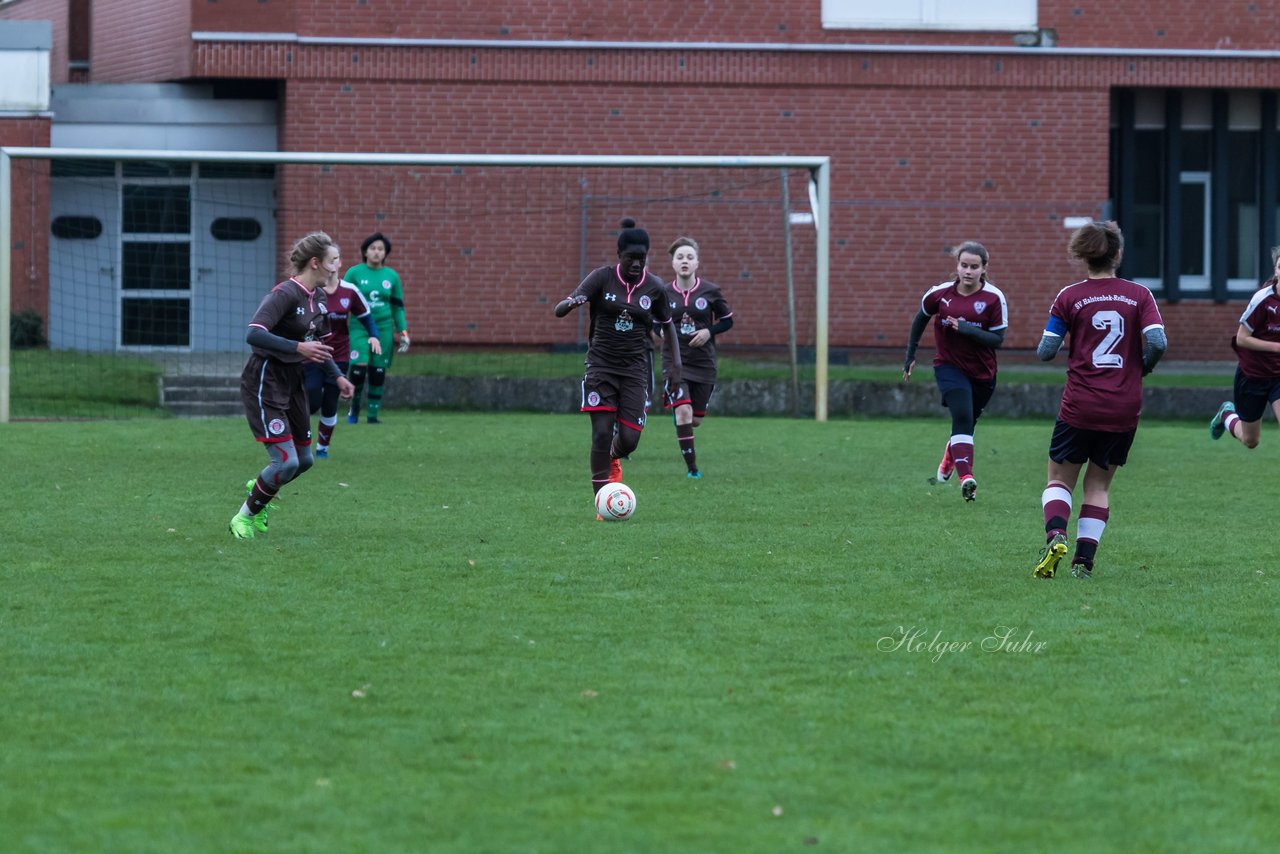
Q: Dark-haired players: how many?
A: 2